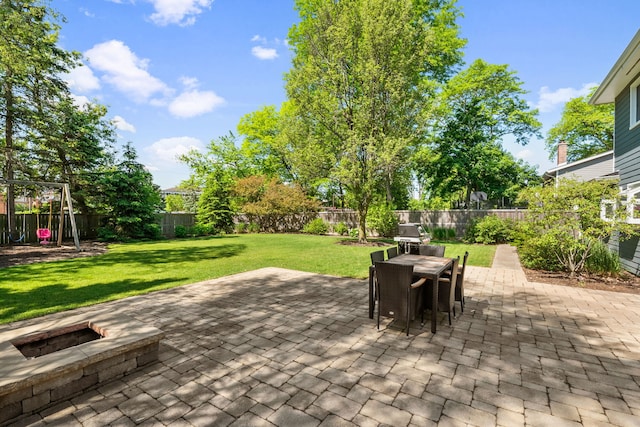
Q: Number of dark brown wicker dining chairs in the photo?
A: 6